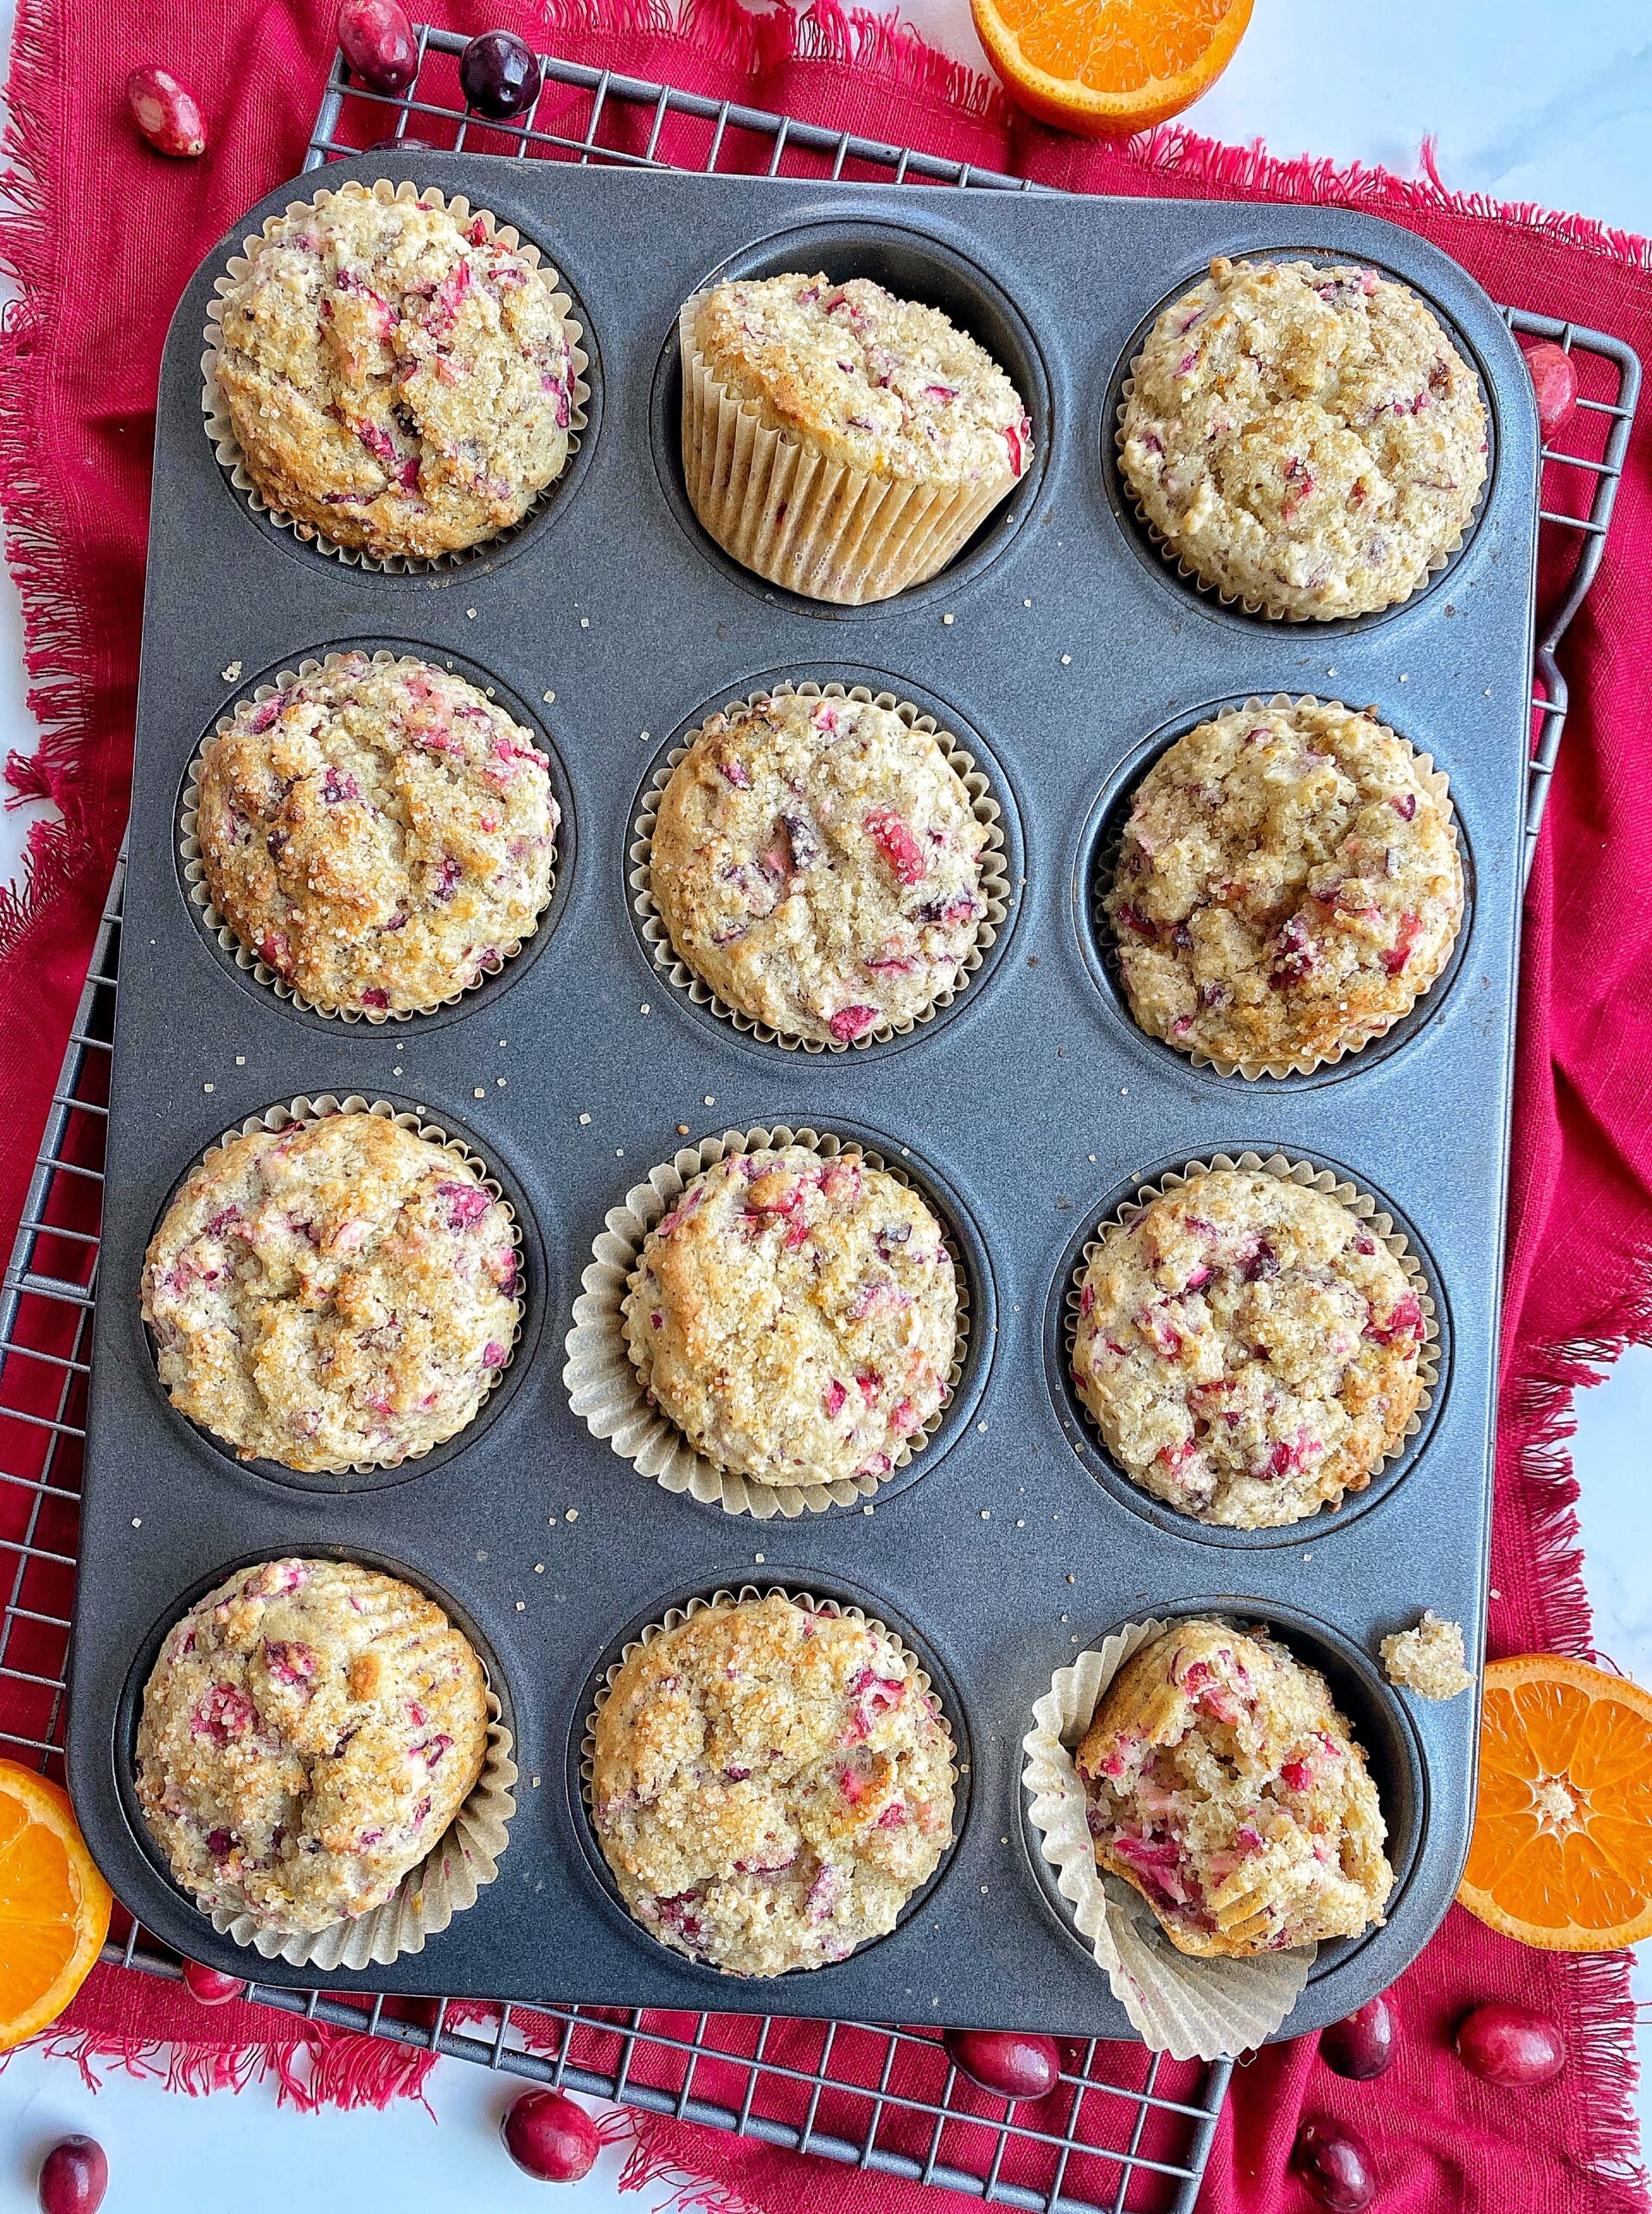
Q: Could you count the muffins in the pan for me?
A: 12